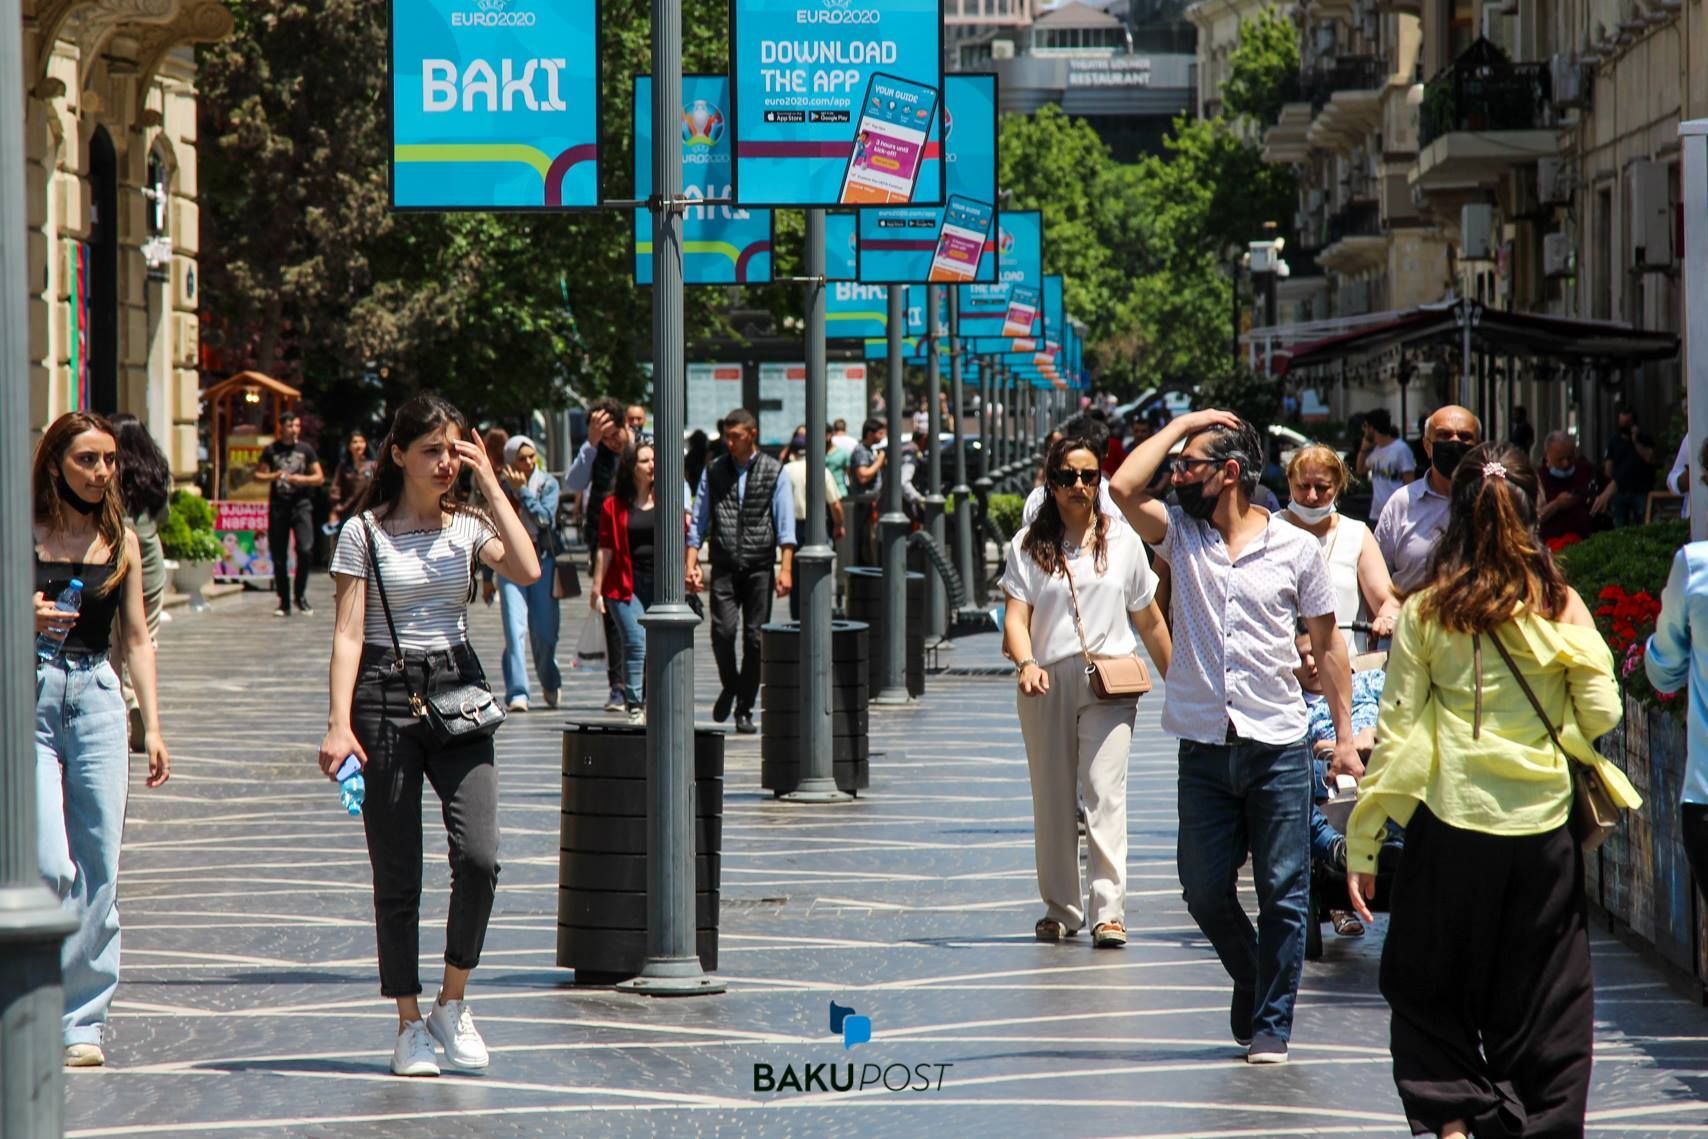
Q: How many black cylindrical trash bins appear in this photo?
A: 3